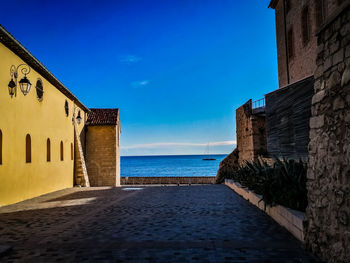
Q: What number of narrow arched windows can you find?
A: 5